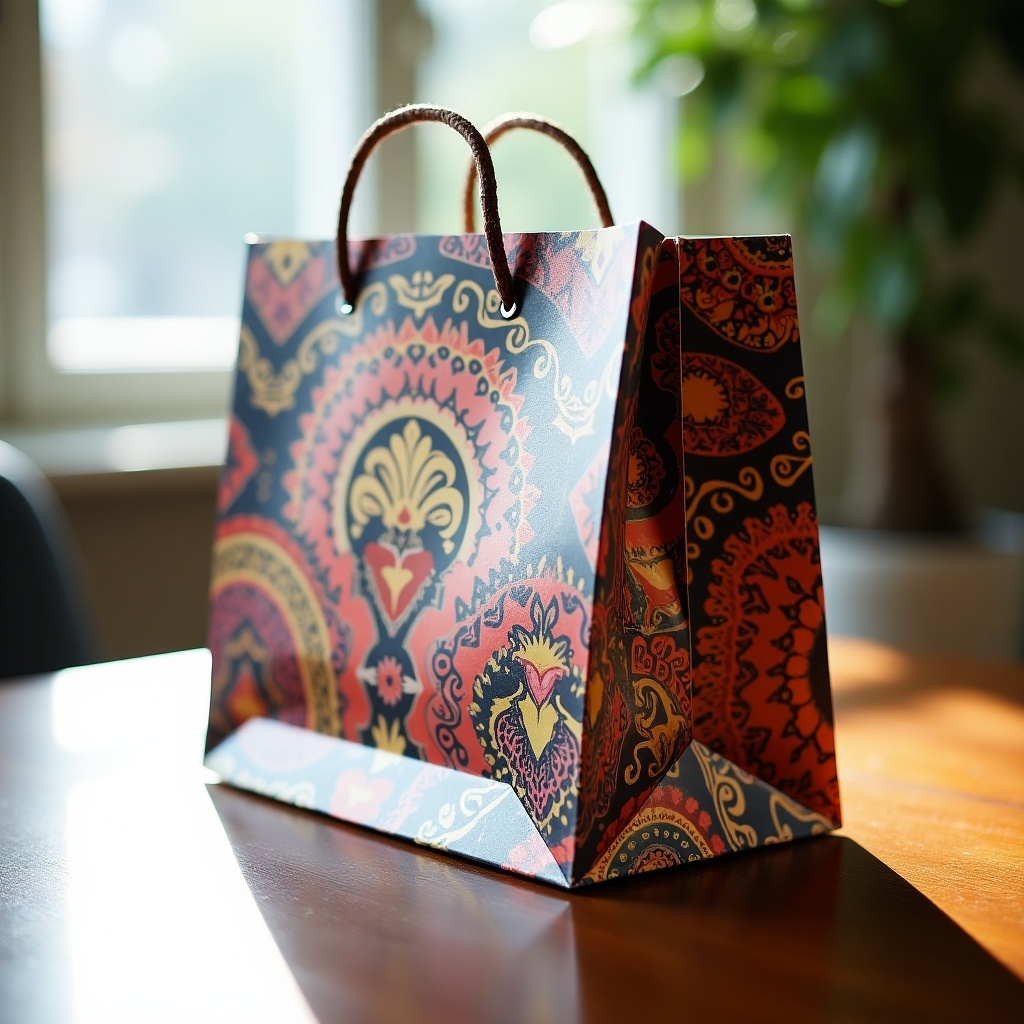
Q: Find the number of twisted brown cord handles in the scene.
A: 2